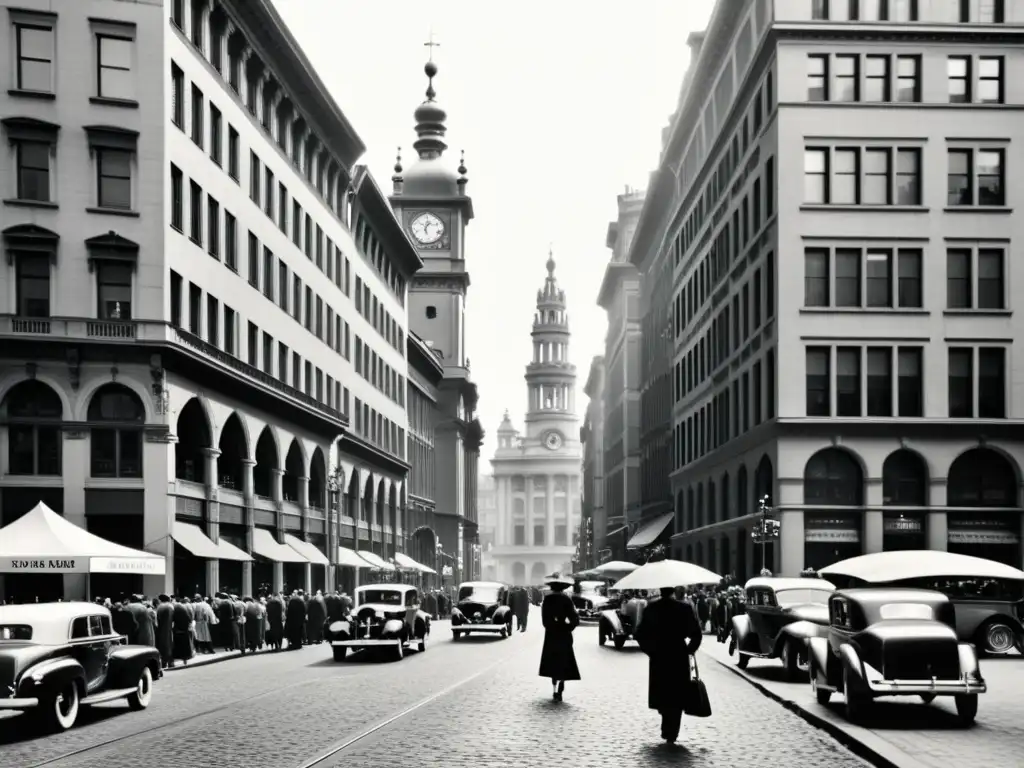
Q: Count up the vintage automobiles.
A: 8